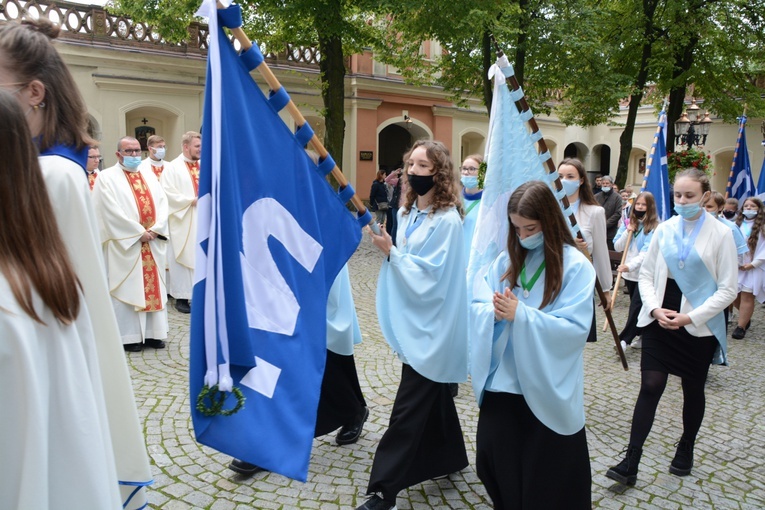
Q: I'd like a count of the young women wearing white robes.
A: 2